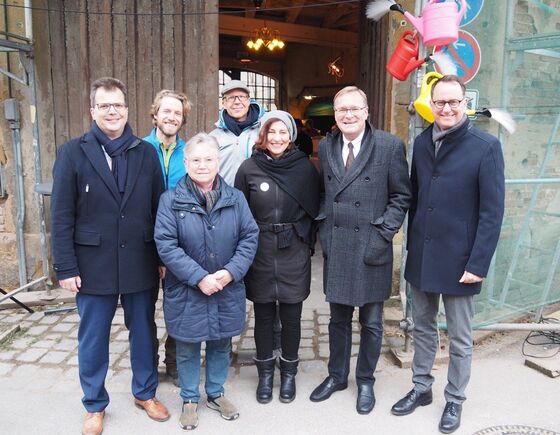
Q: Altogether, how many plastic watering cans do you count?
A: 3